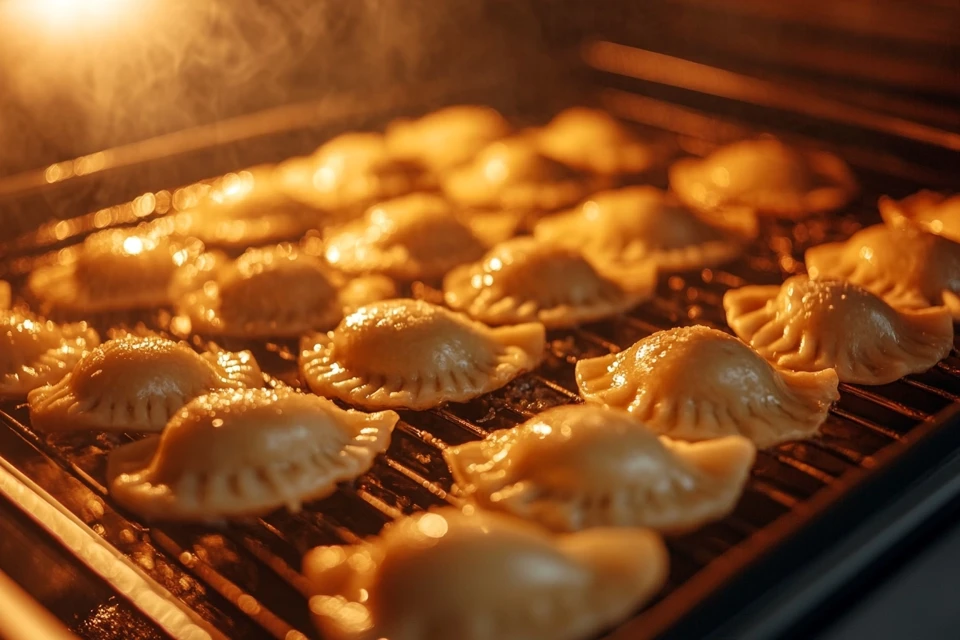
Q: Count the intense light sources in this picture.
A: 1